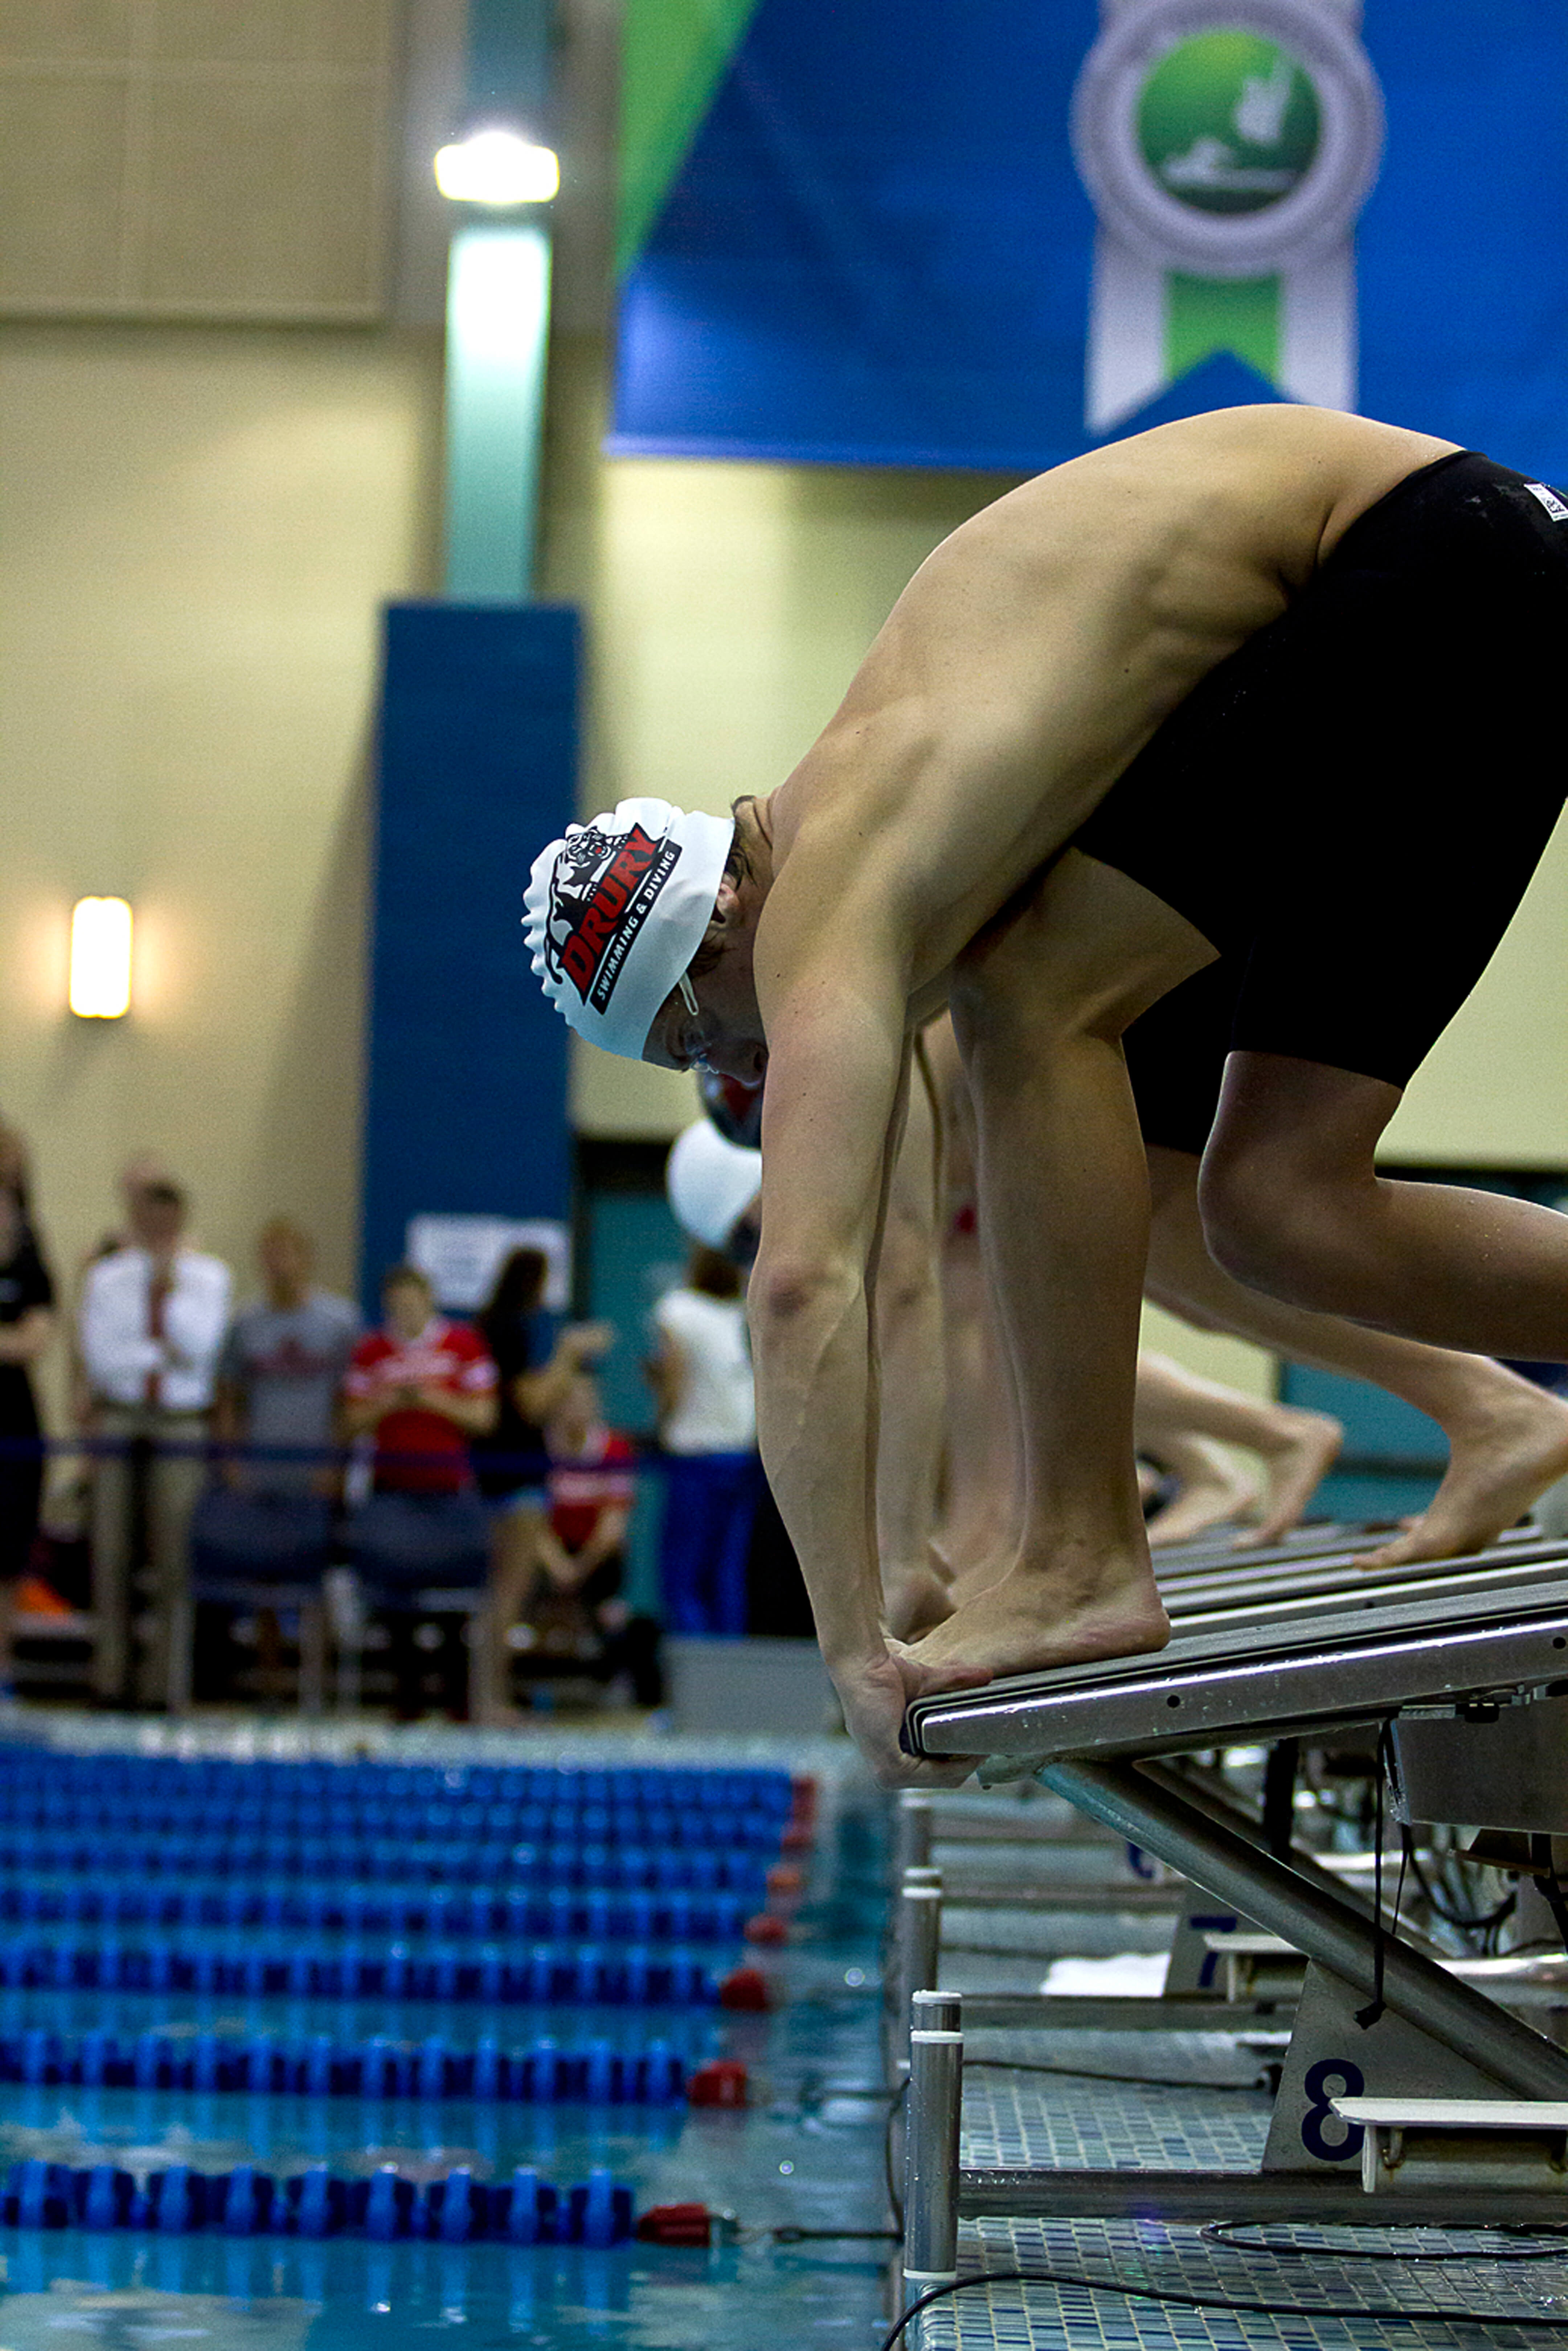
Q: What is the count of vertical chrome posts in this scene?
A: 3